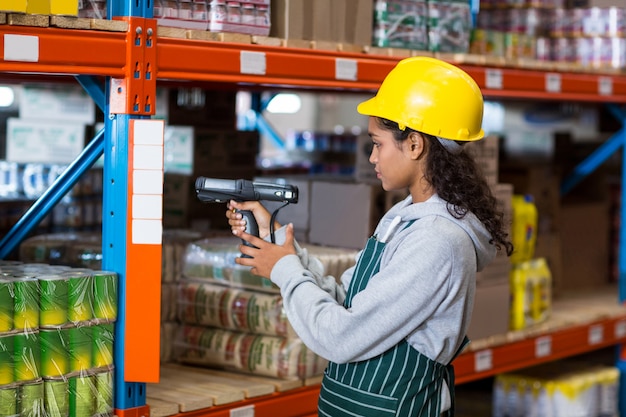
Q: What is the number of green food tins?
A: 15